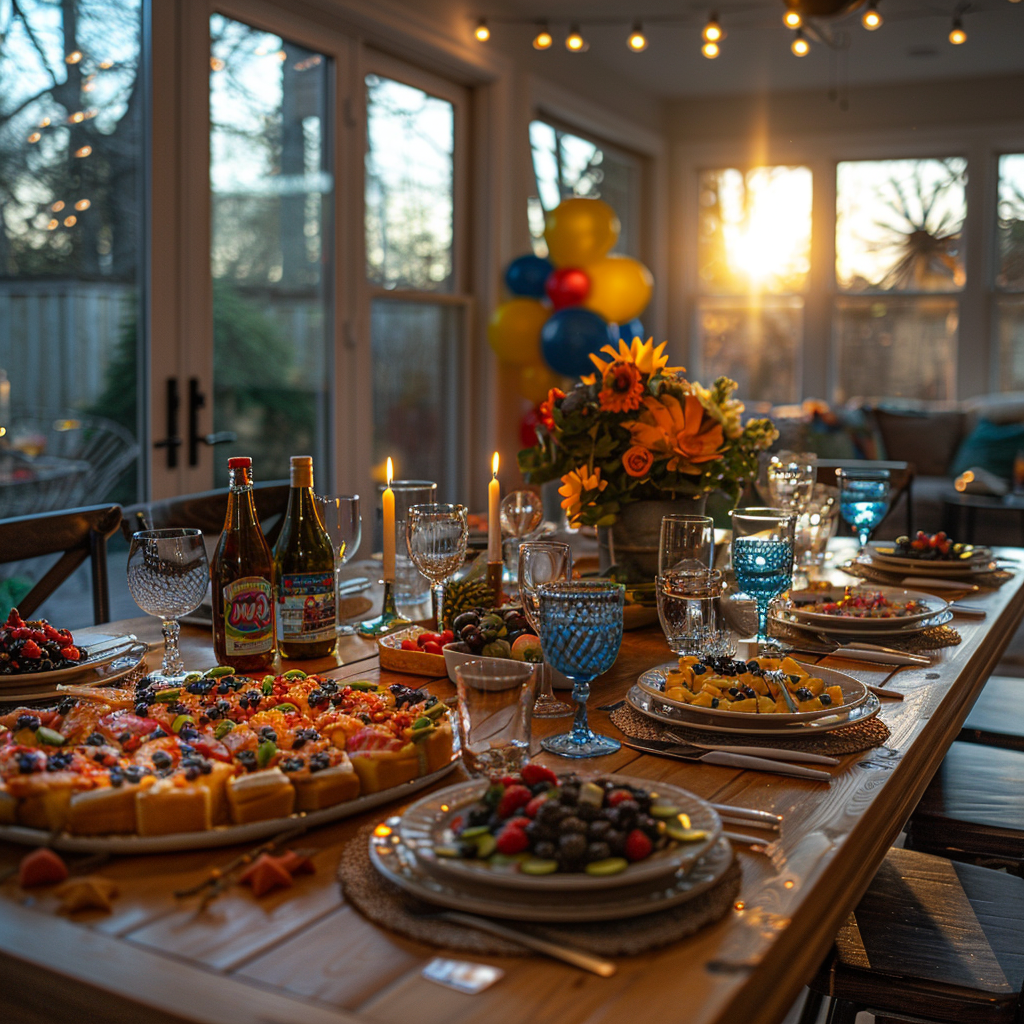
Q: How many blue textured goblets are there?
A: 3